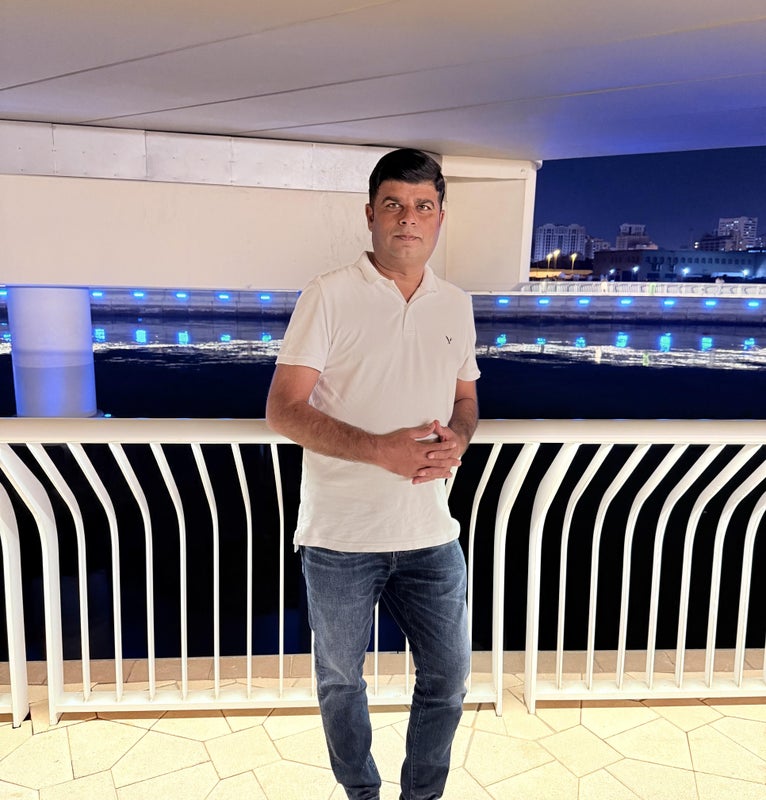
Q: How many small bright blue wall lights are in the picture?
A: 13